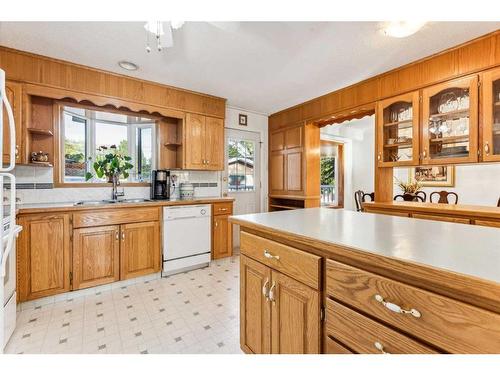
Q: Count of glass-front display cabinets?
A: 3